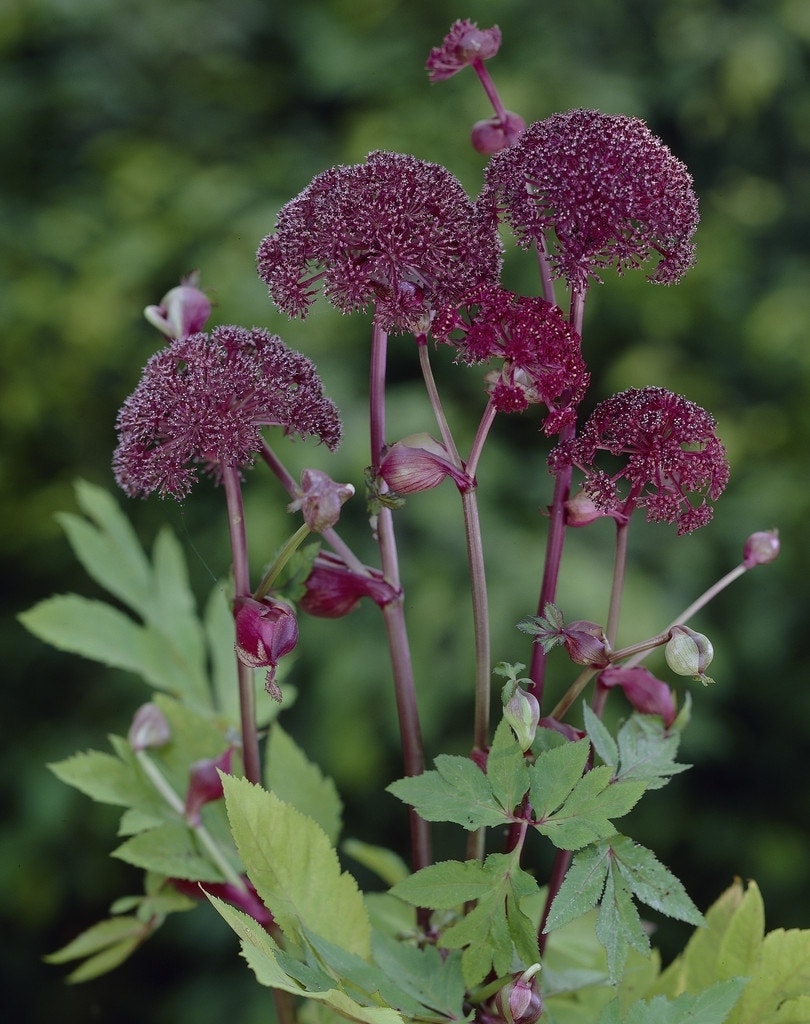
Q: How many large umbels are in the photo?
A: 5